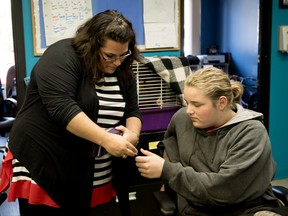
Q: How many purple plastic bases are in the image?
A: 1